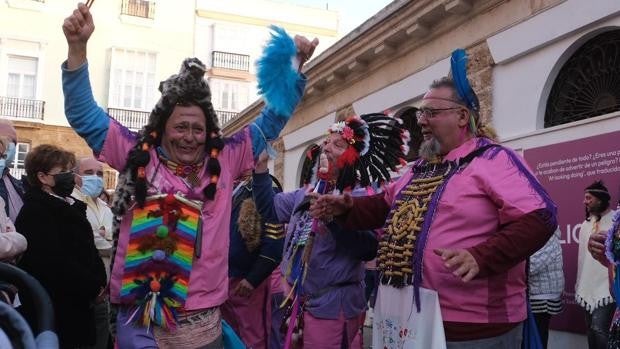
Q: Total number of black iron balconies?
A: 5